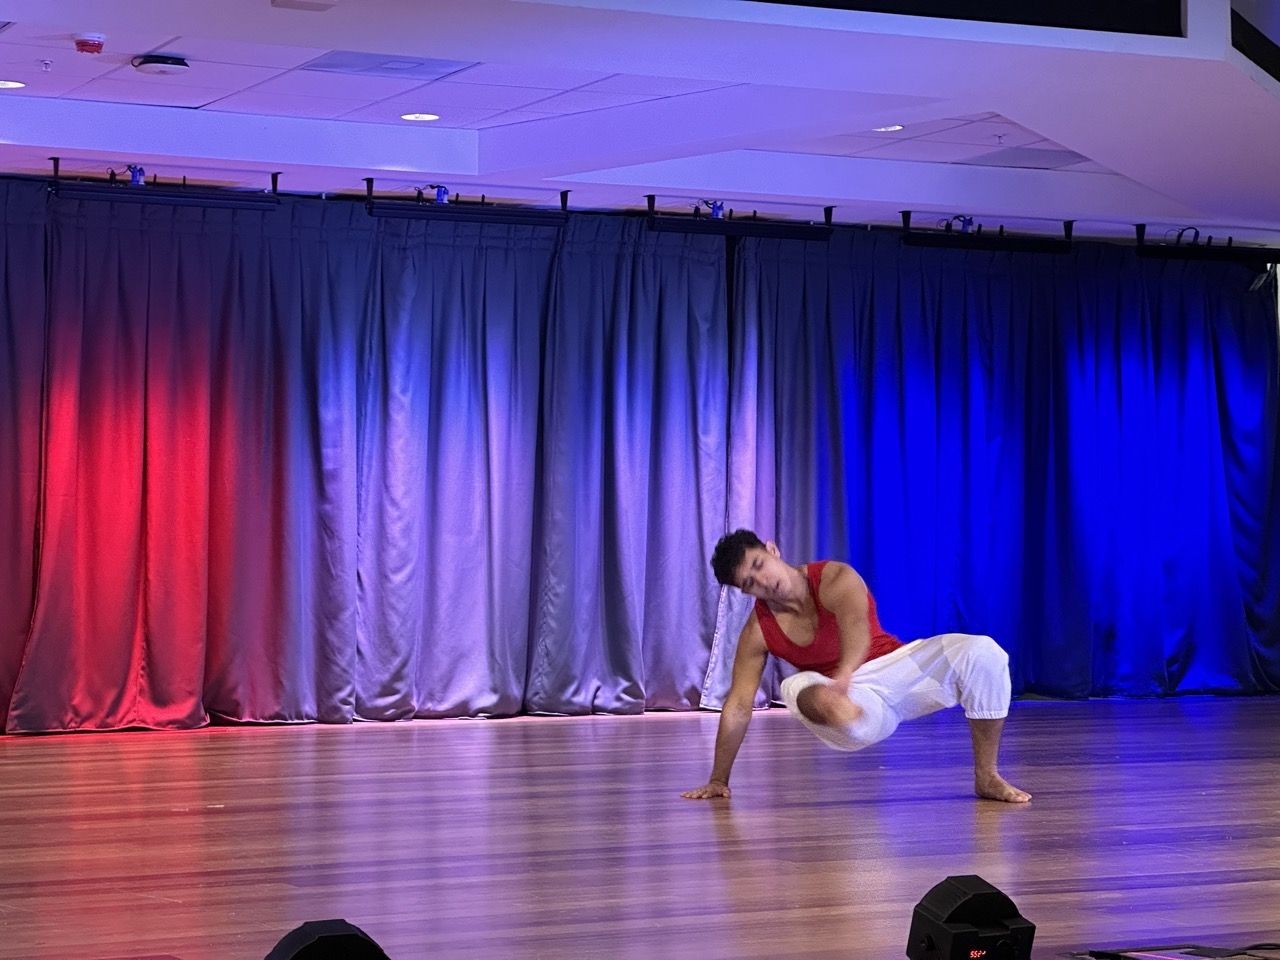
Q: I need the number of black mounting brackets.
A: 9